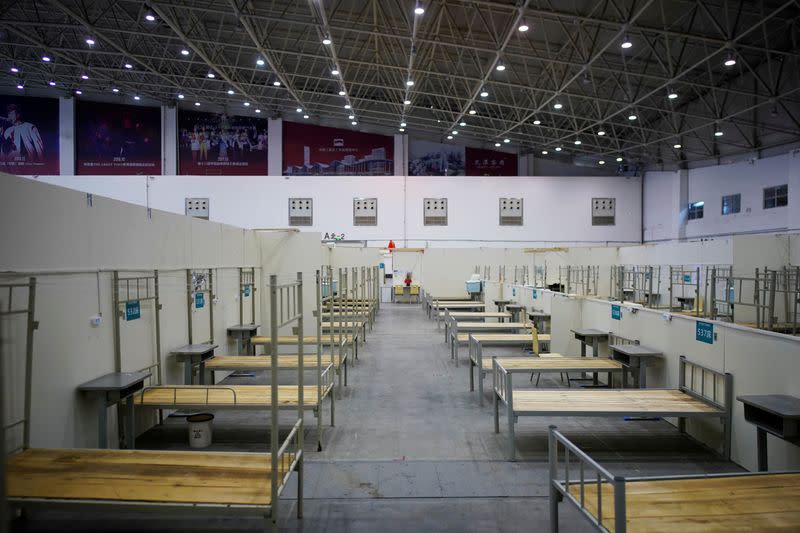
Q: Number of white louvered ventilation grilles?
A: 6